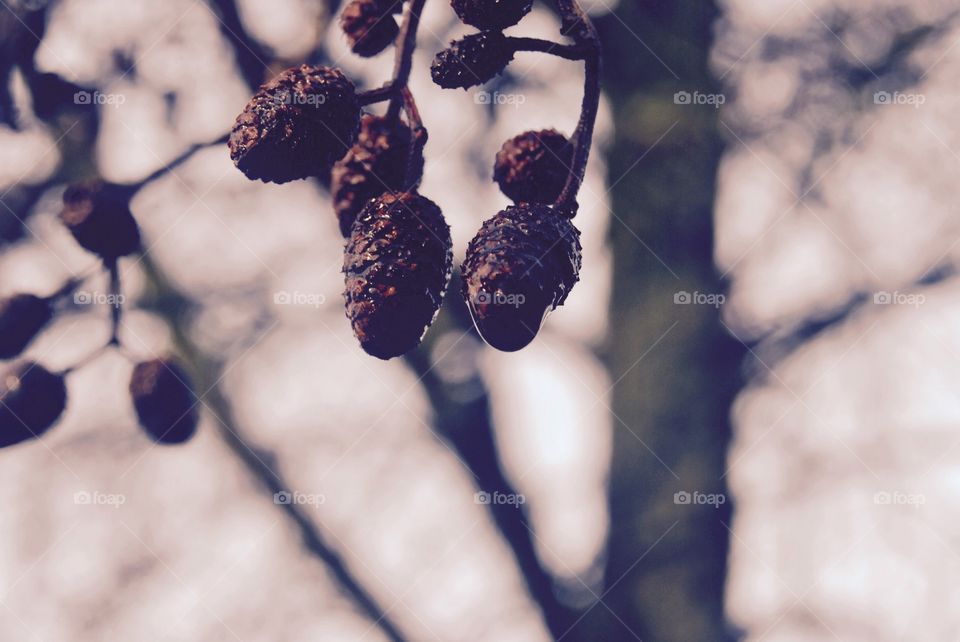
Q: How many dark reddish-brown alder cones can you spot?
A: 12